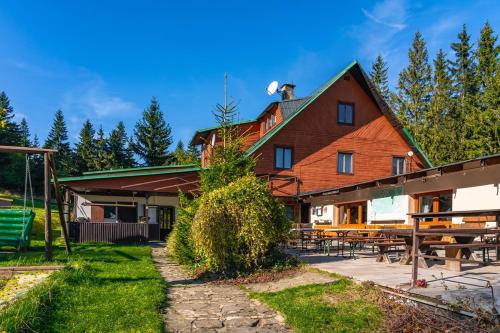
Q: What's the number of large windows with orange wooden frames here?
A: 2